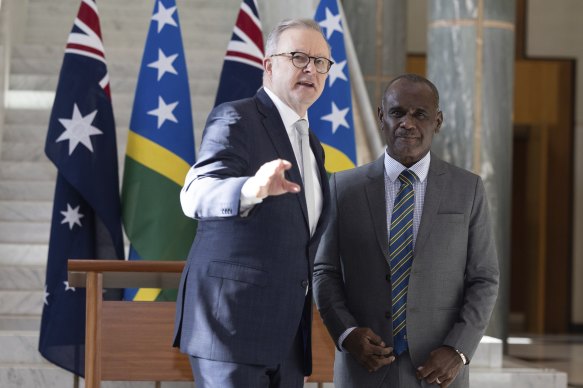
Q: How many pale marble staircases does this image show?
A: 1